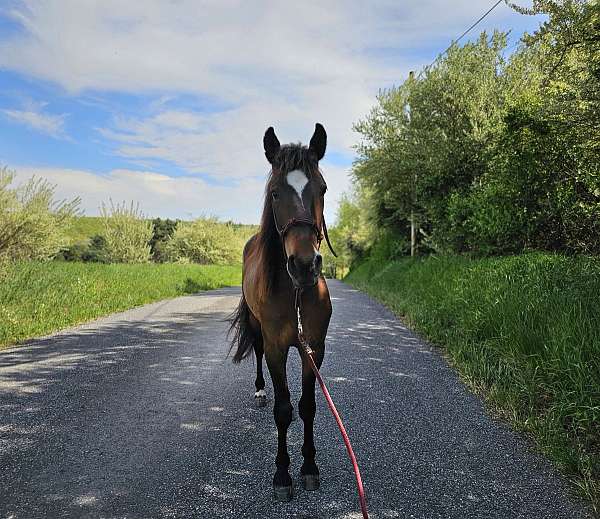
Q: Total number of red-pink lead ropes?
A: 1